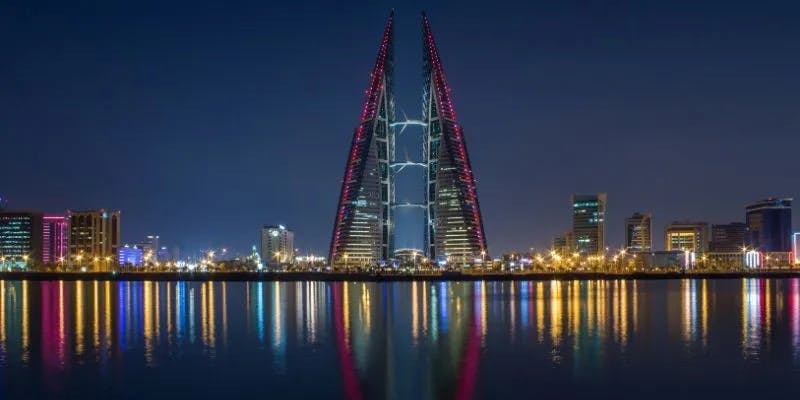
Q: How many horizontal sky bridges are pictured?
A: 3